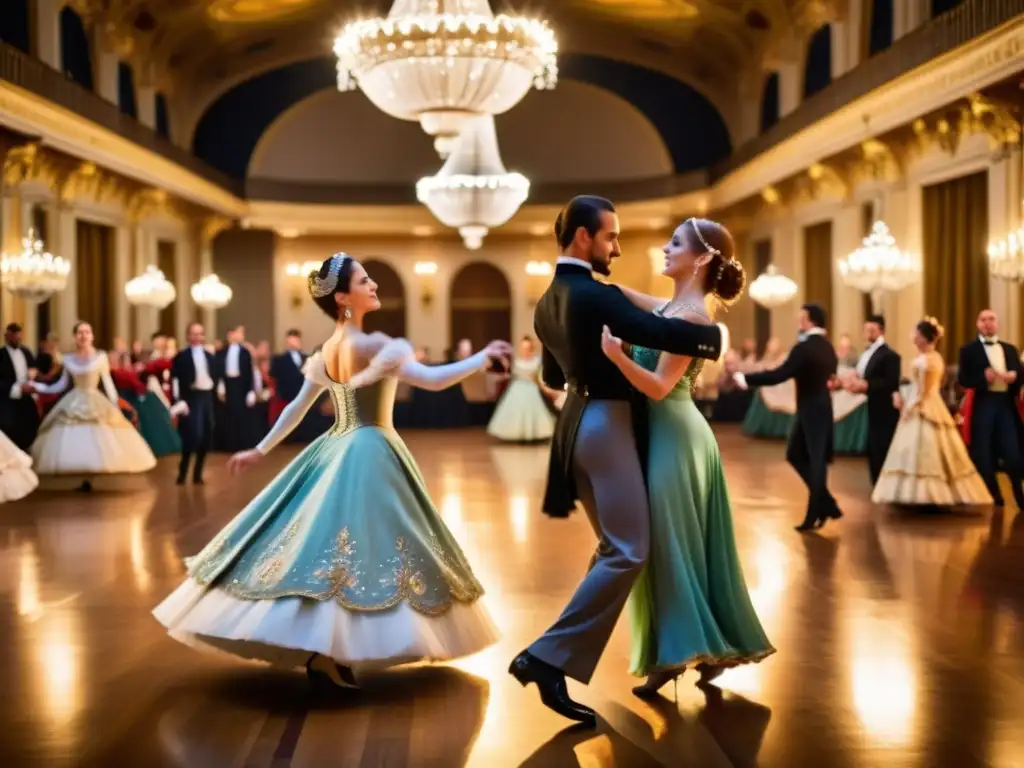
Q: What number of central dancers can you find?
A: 3